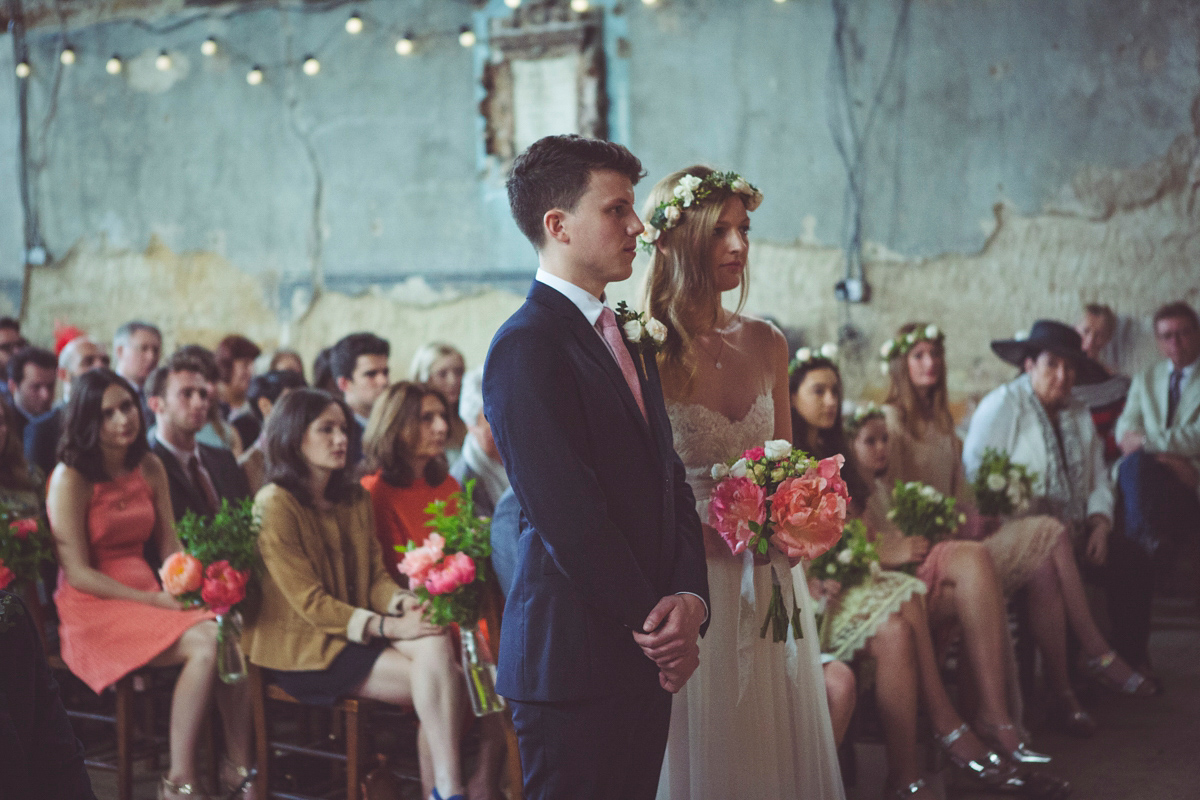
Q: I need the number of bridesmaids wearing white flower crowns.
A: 3